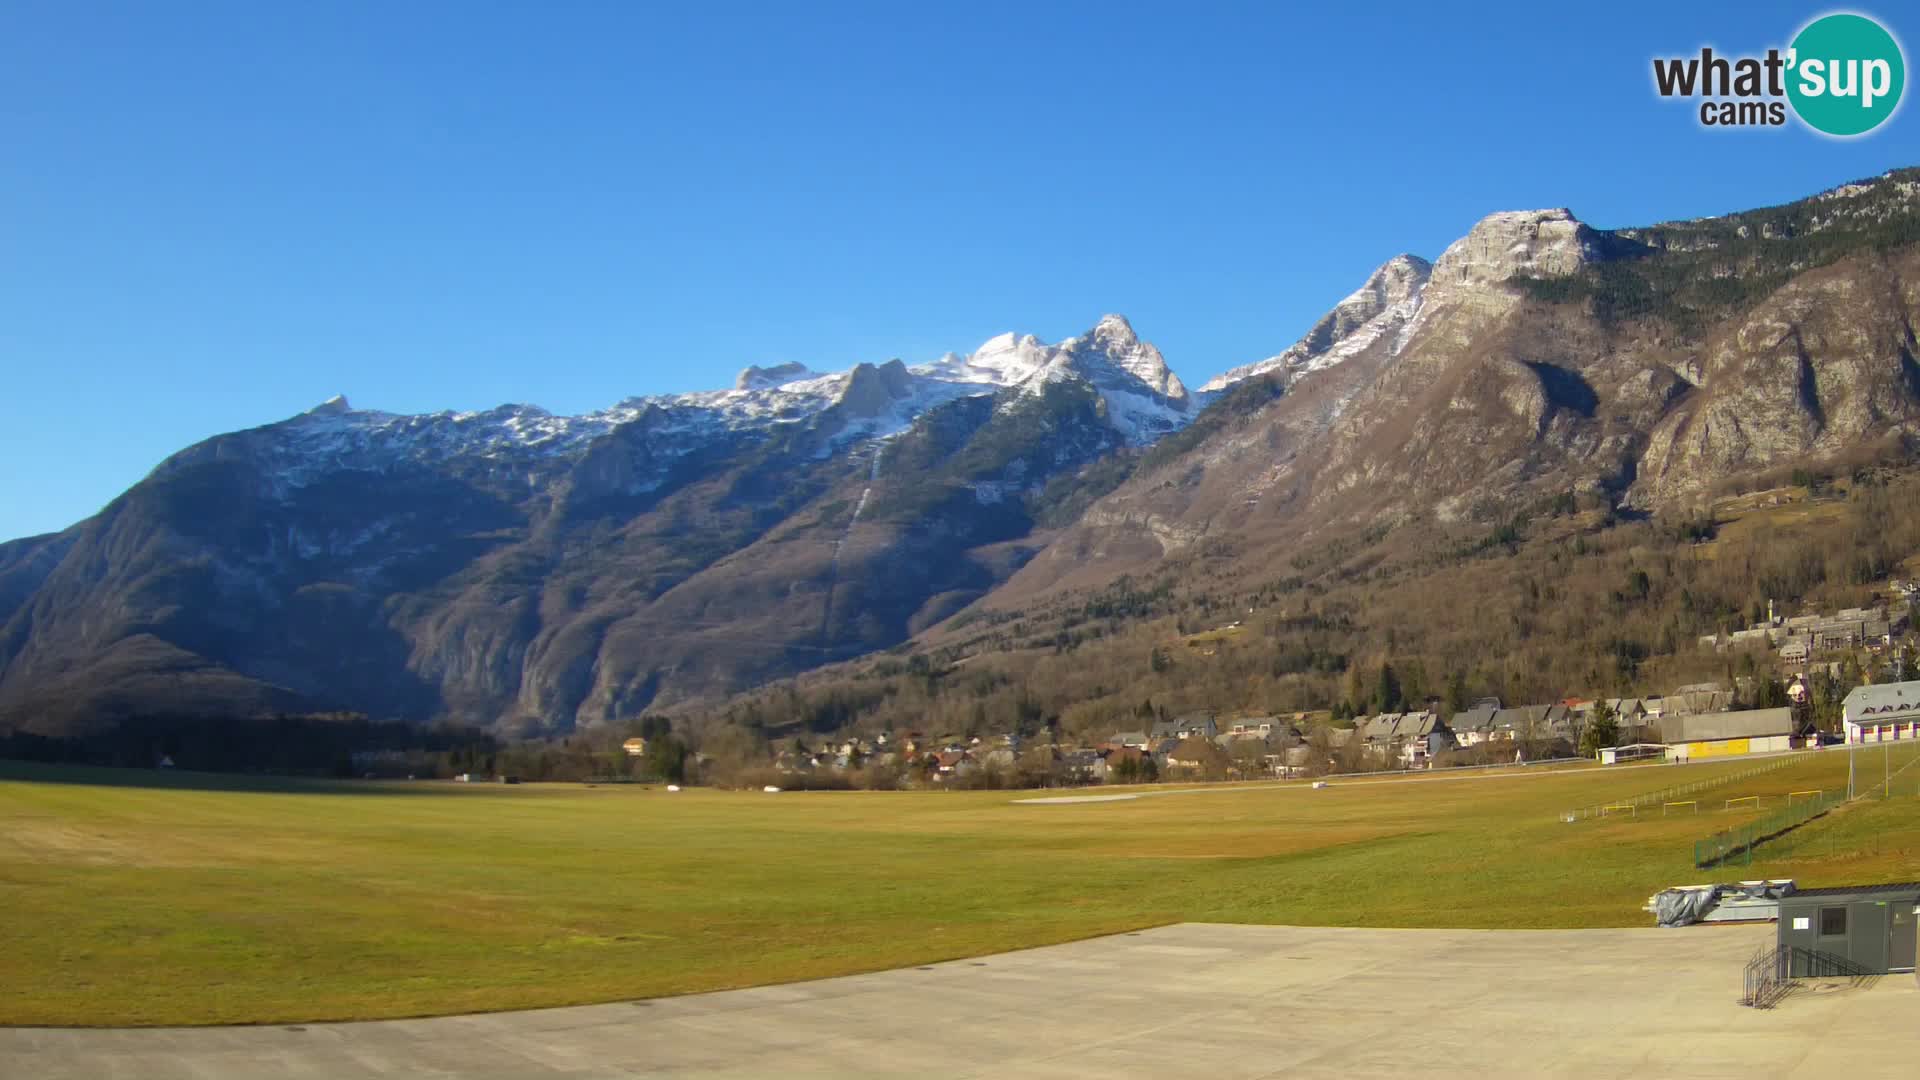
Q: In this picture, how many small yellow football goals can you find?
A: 4